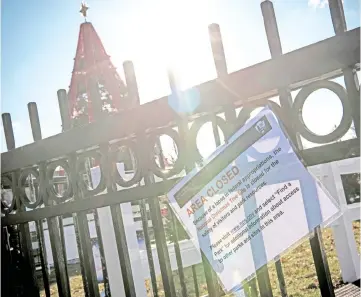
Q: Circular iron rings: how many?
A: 9